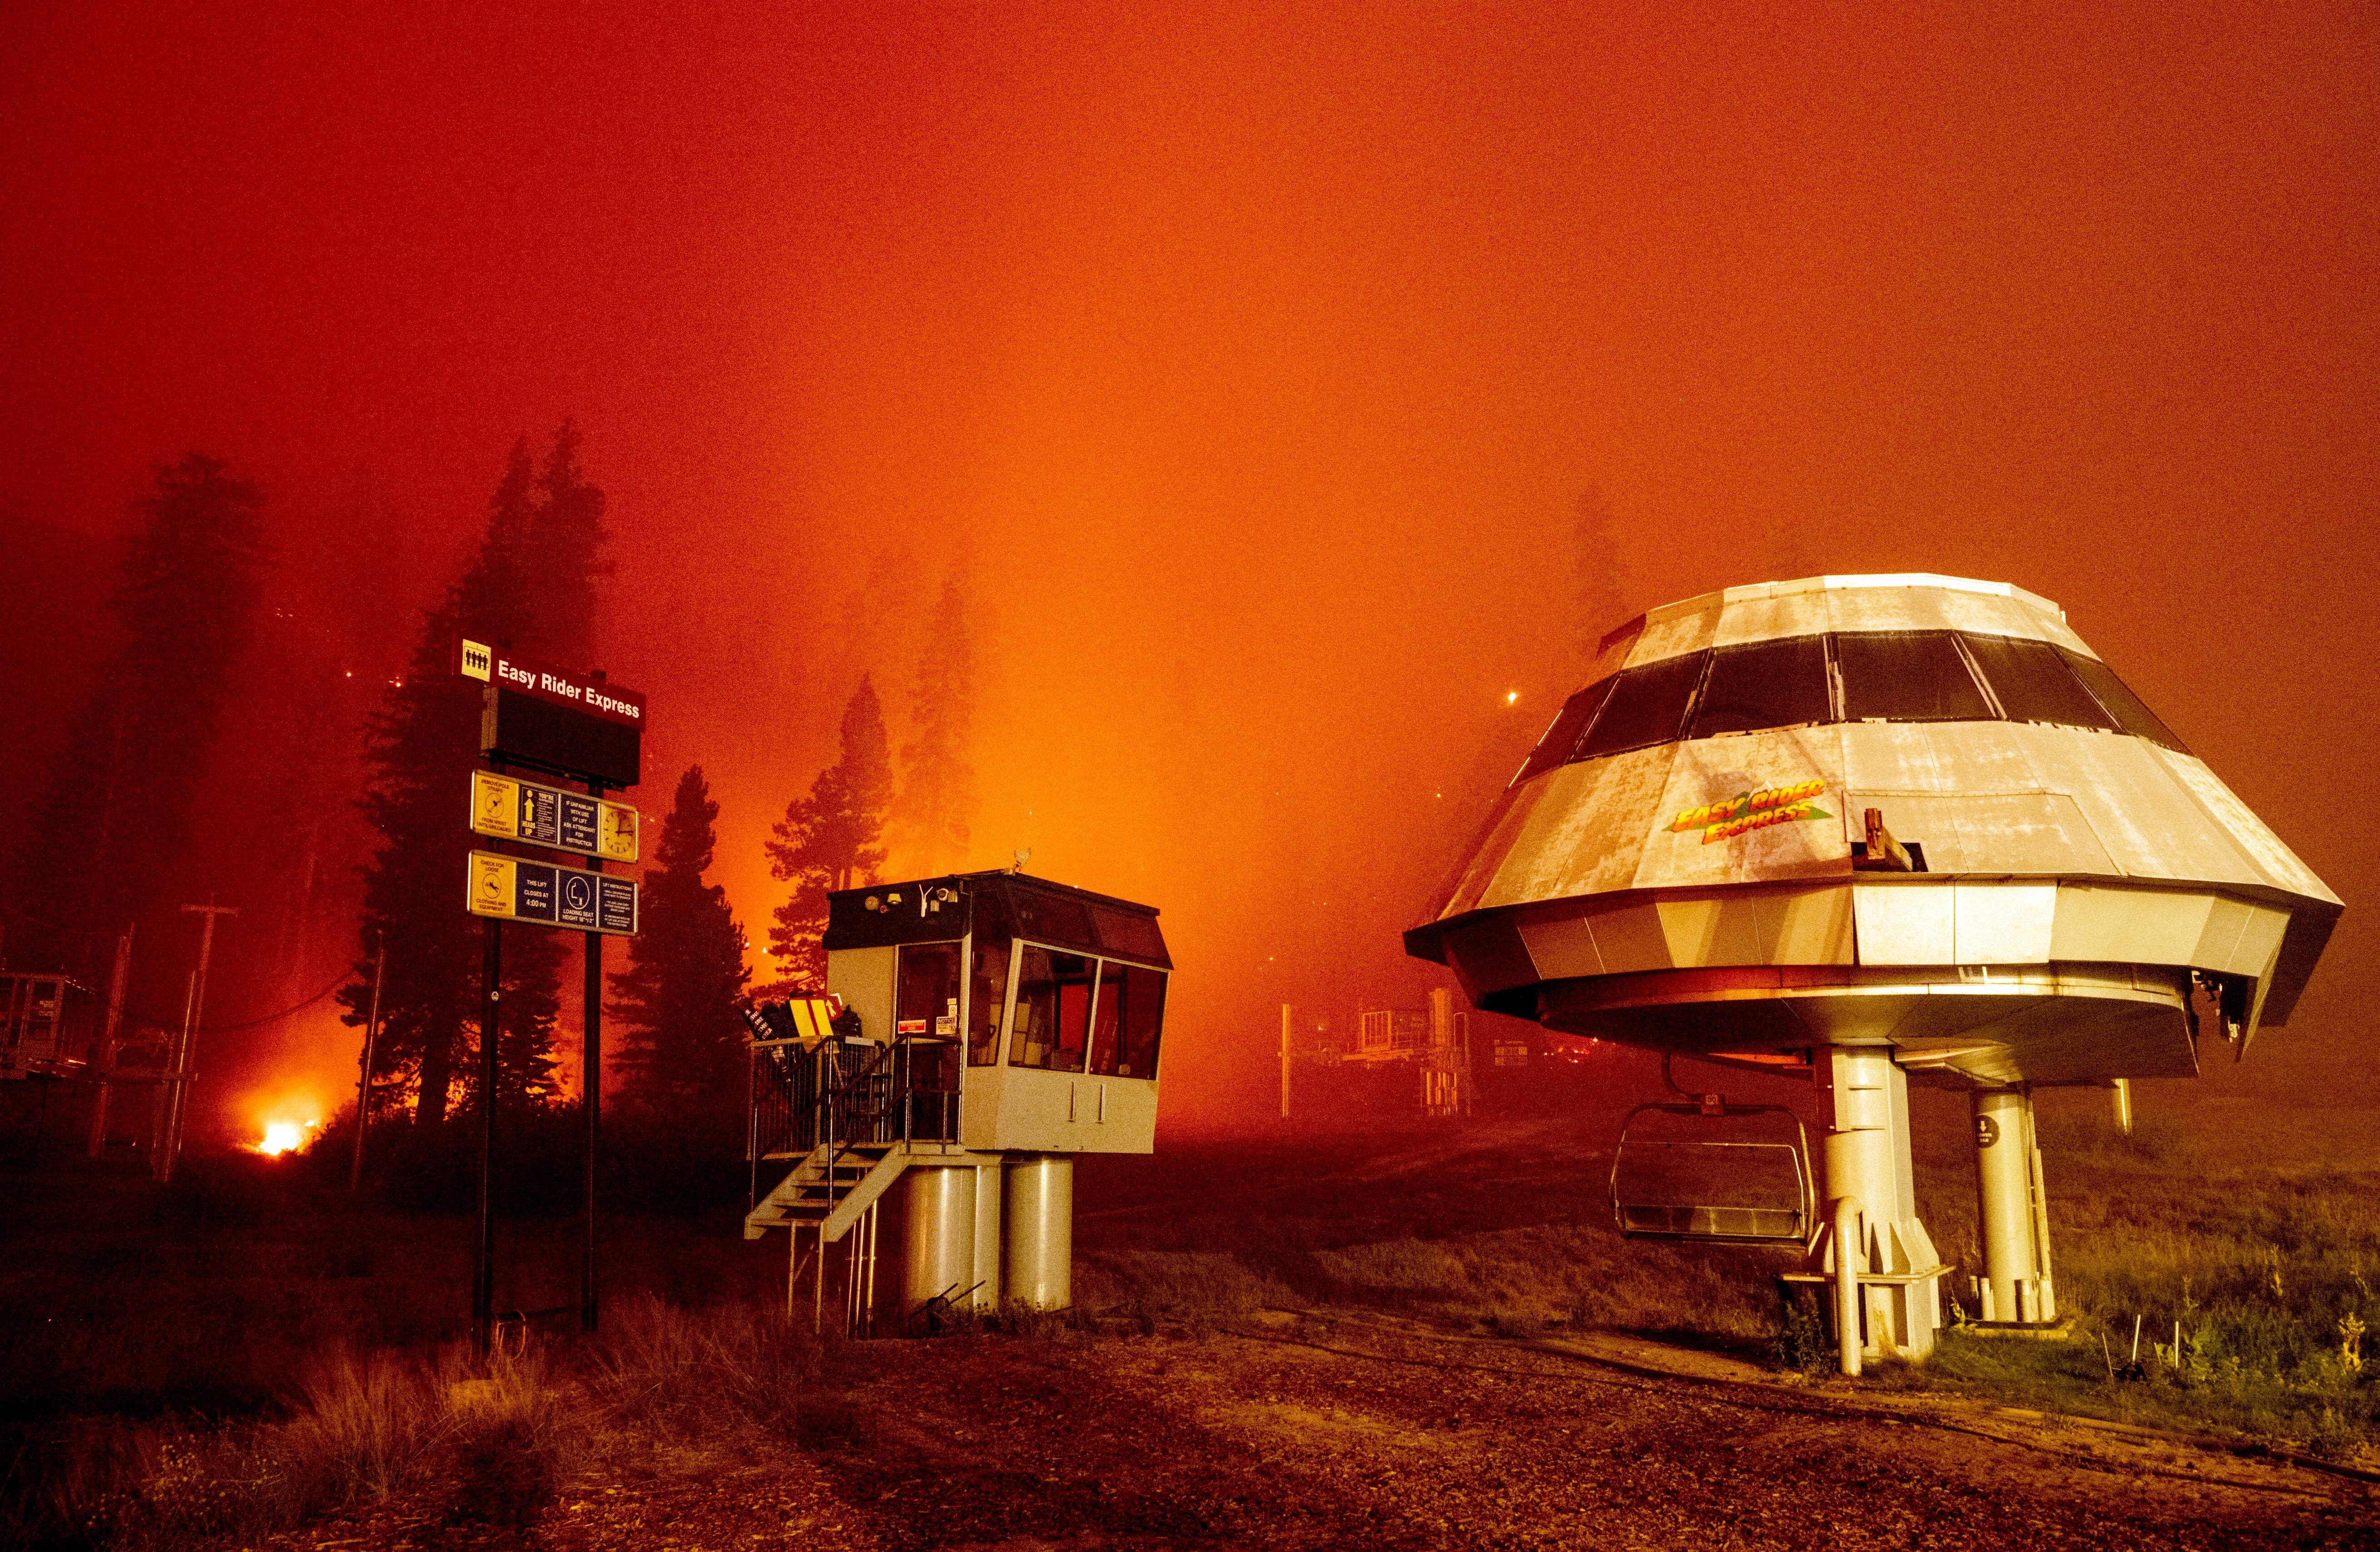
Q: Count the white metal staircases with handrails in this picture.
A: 1